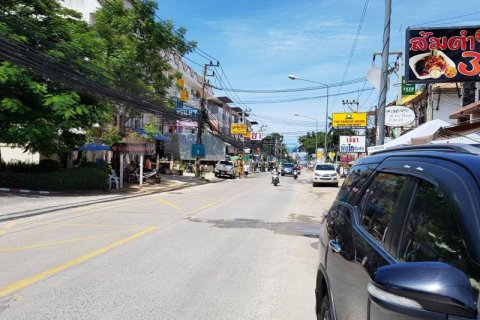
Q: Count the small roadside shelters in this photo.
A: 1